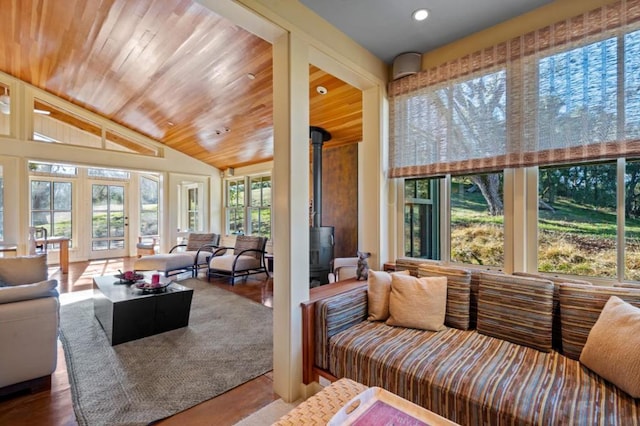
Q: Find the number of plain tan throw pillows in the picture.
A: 3